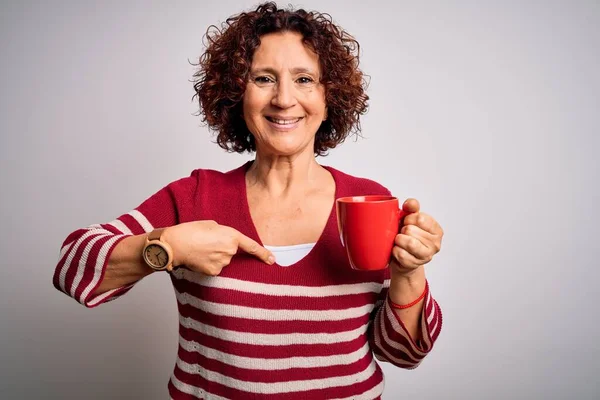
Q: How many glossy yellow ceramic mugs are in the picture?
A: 0